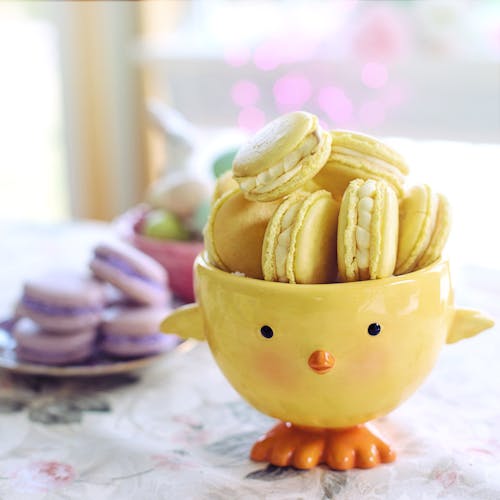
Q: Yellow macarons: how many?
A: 7